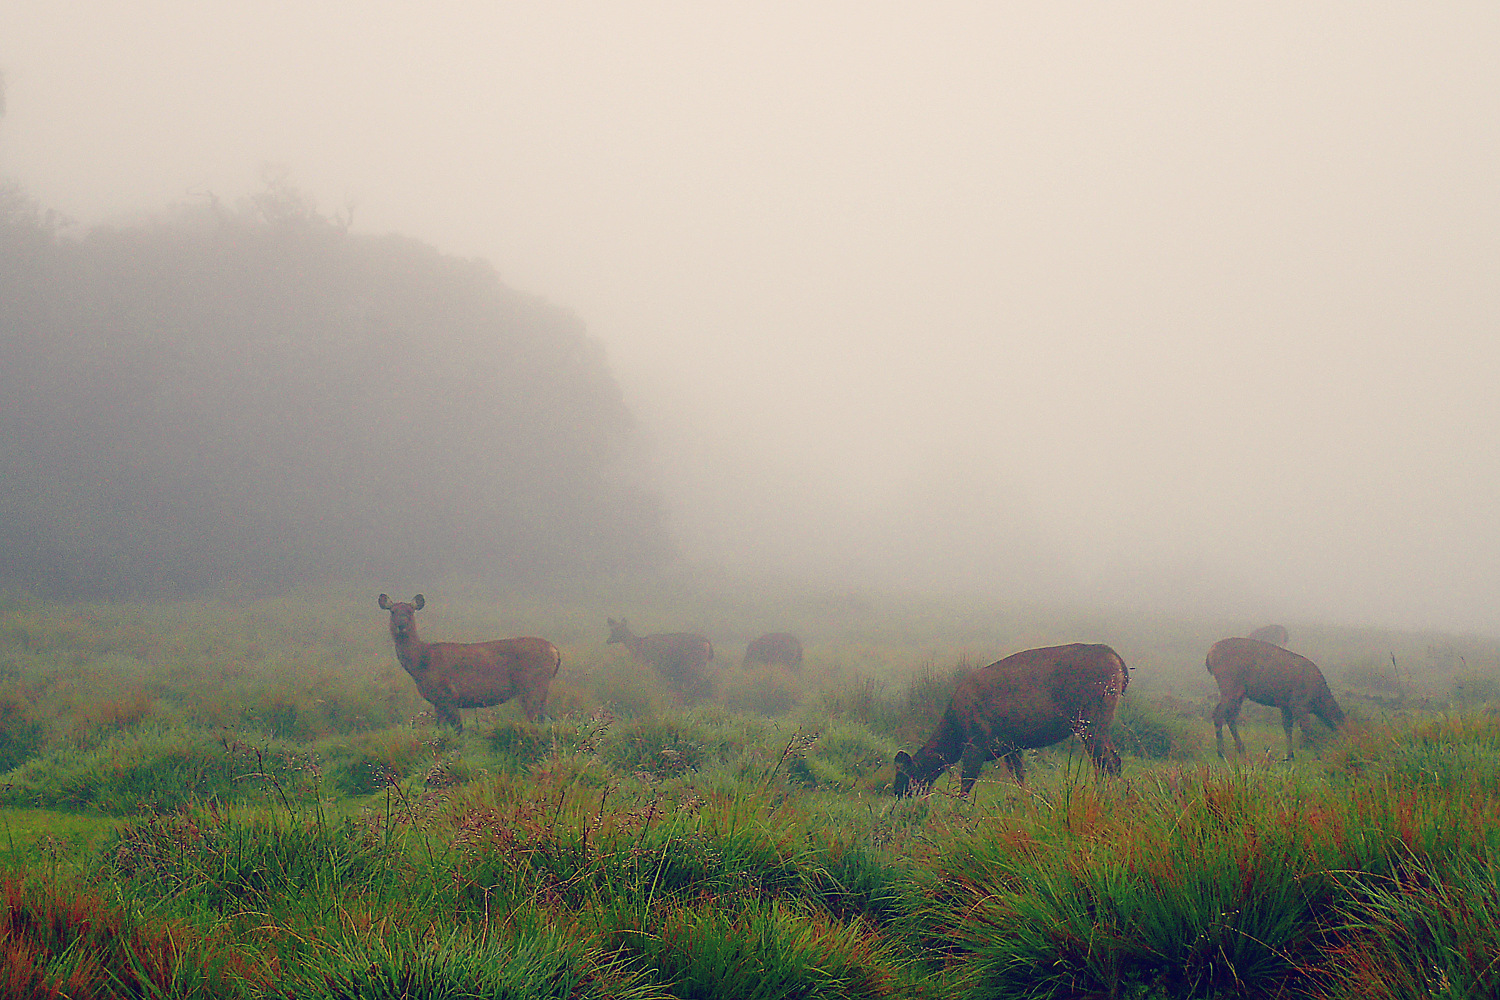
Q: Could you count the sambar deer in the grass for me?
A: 6